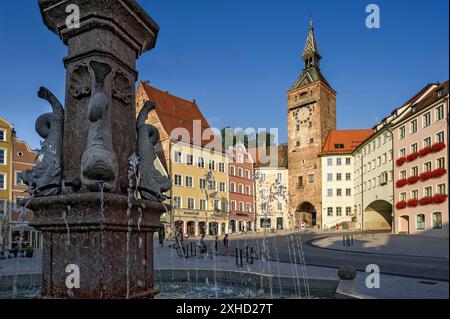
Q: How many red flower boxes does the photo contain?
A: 12